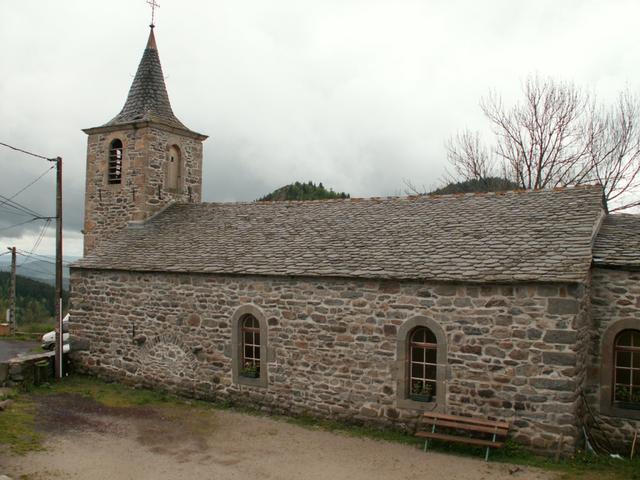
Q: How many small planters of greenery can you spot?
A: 3